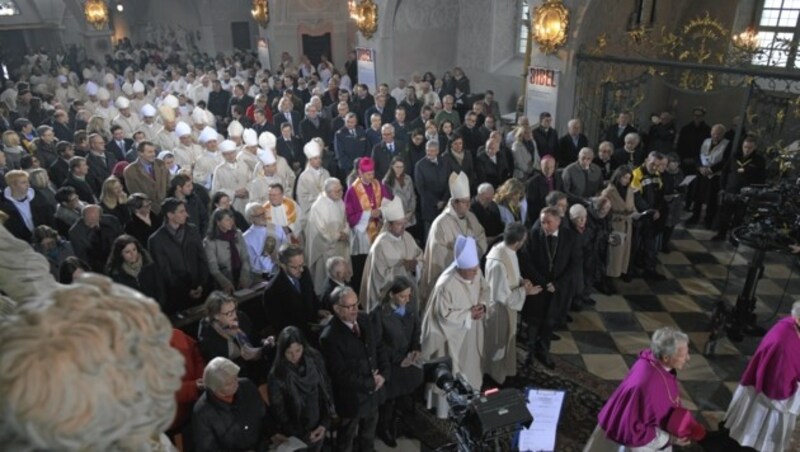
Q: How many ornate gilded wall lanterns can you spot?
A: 4